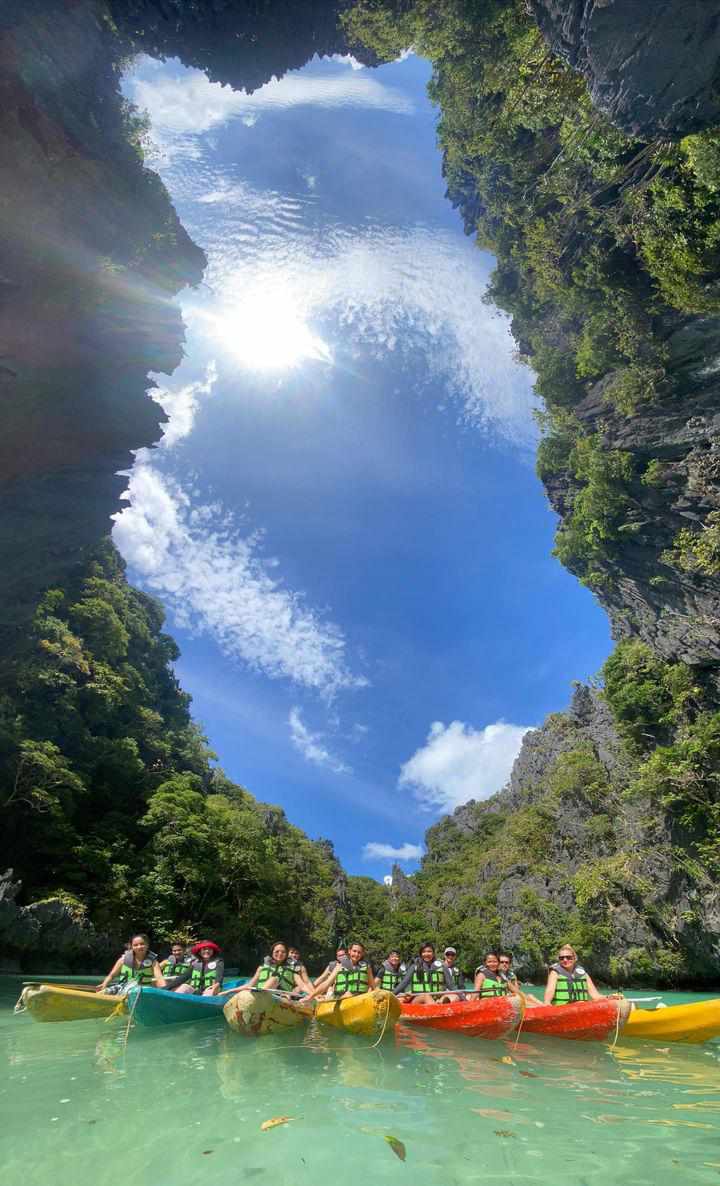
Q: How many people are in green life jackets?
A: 13